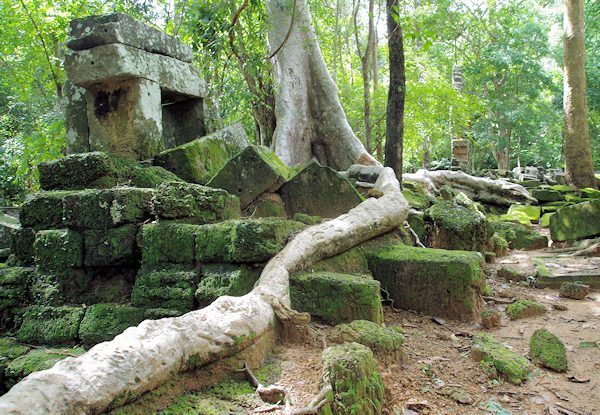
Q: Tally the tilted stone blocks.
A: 3